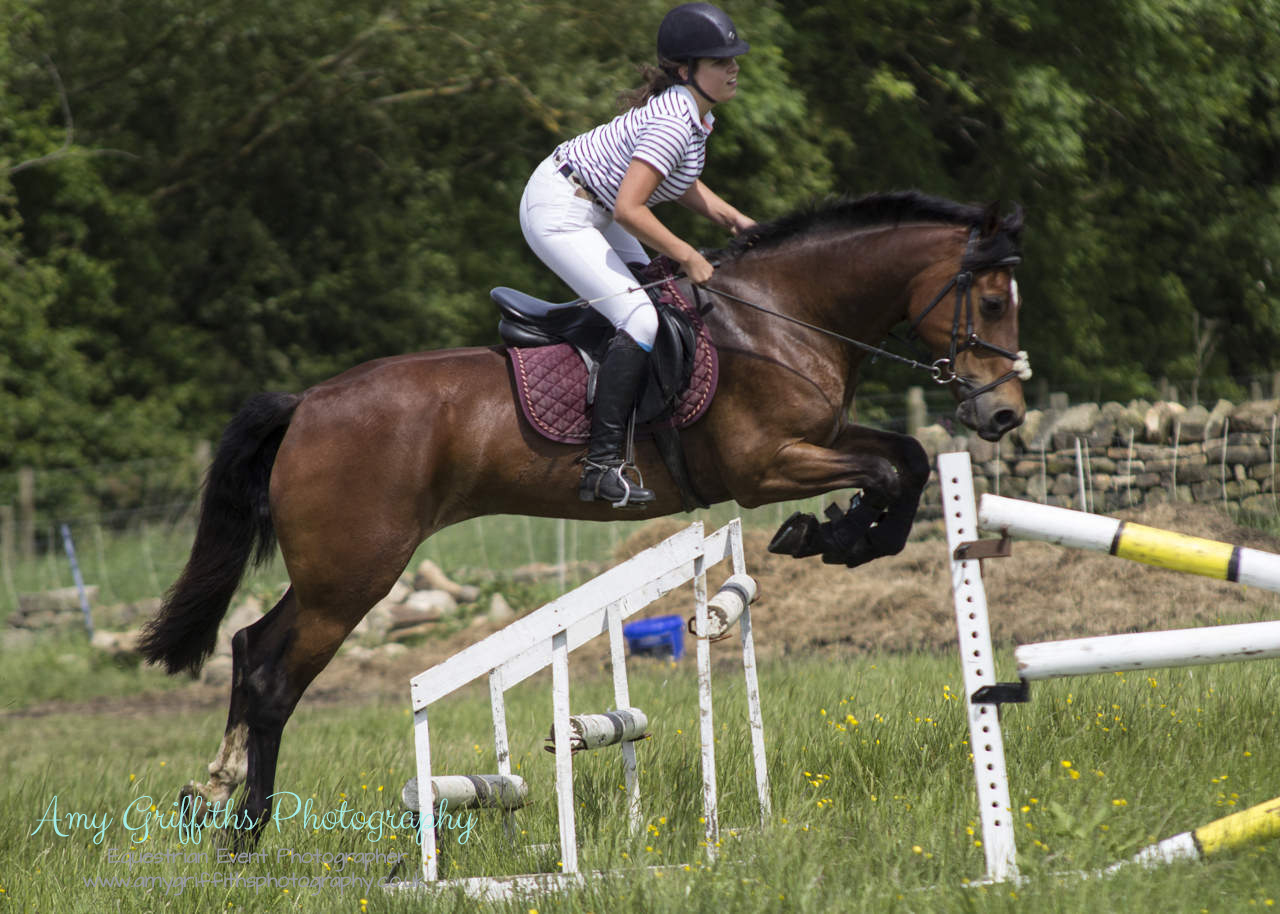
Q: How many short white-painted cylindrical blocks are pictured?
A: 3